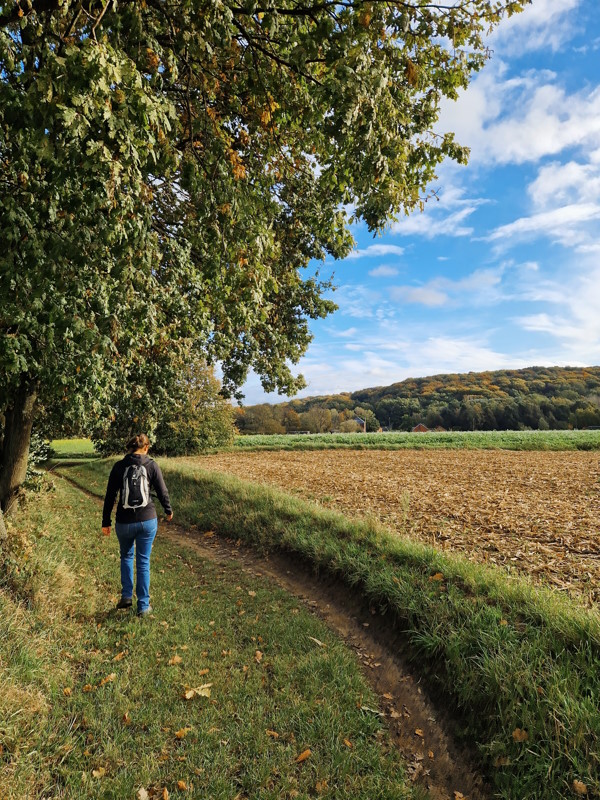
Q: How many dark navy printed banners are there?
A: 0